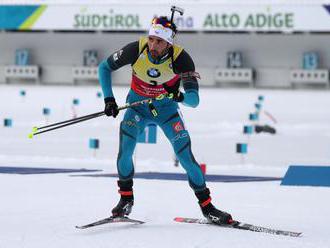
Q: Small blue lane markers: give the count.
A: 11